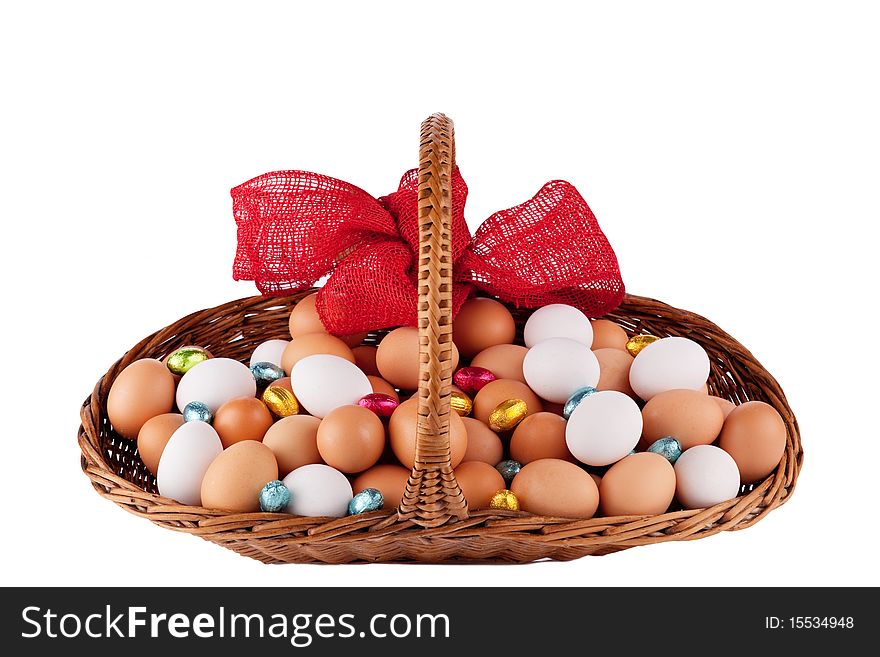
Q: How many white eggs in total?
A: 10